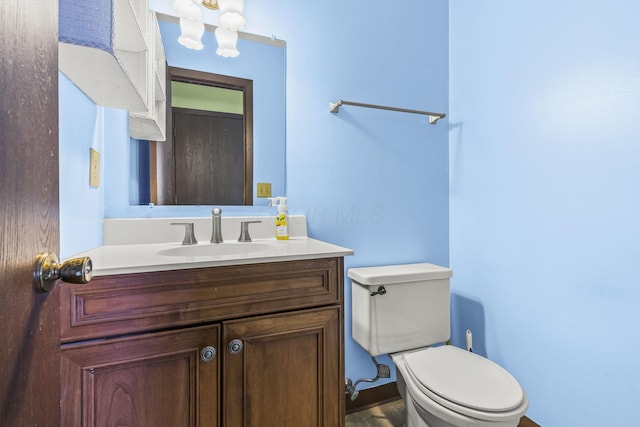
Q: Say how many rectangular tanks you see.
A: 1